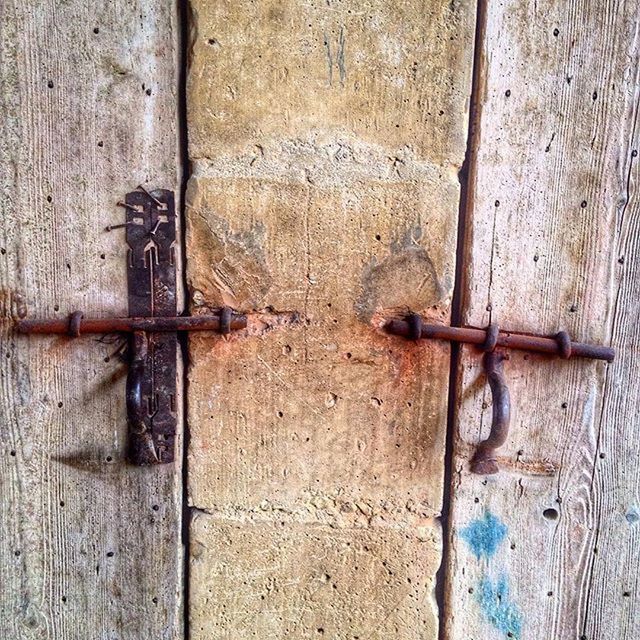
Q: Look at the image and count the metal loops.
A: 5